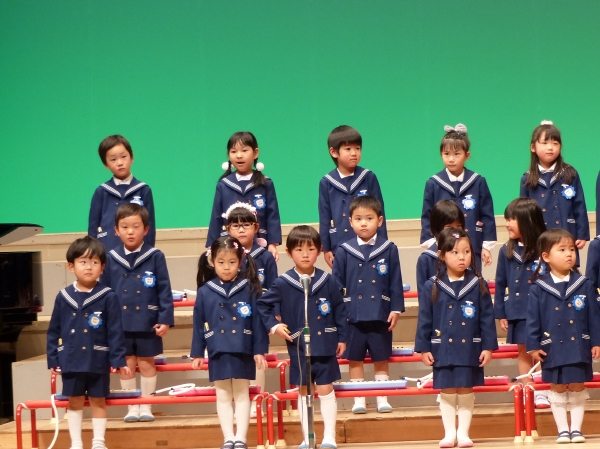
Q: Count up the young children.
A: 15